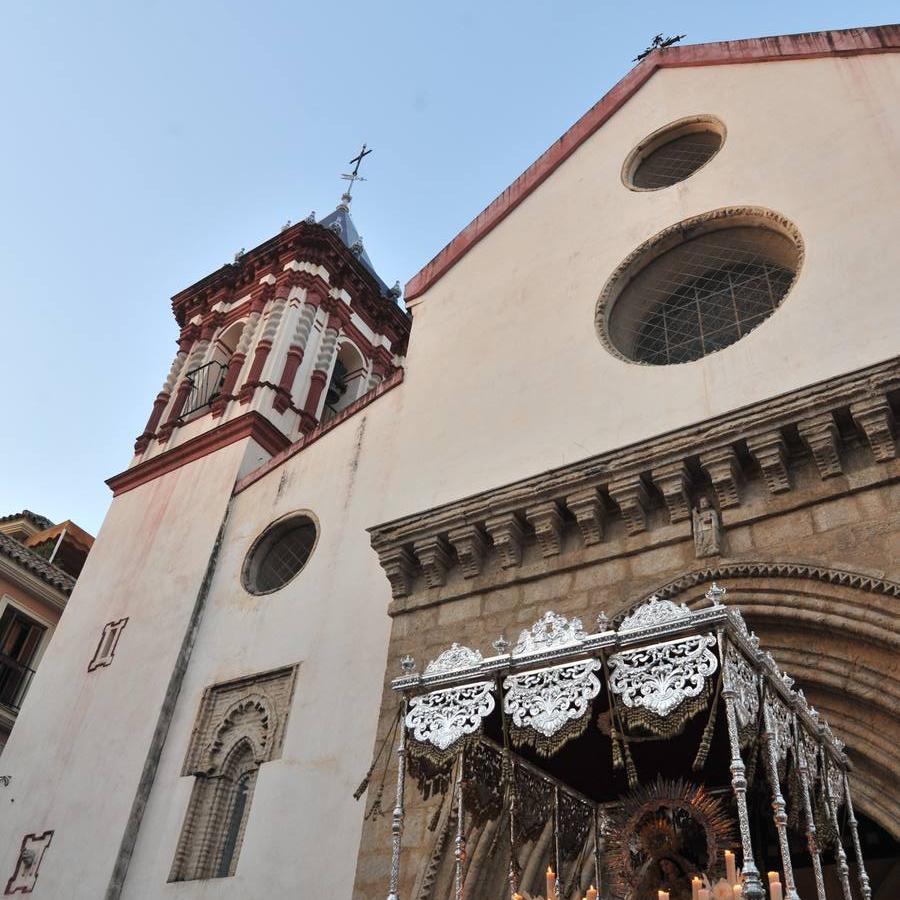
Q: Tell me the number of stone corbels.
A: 12